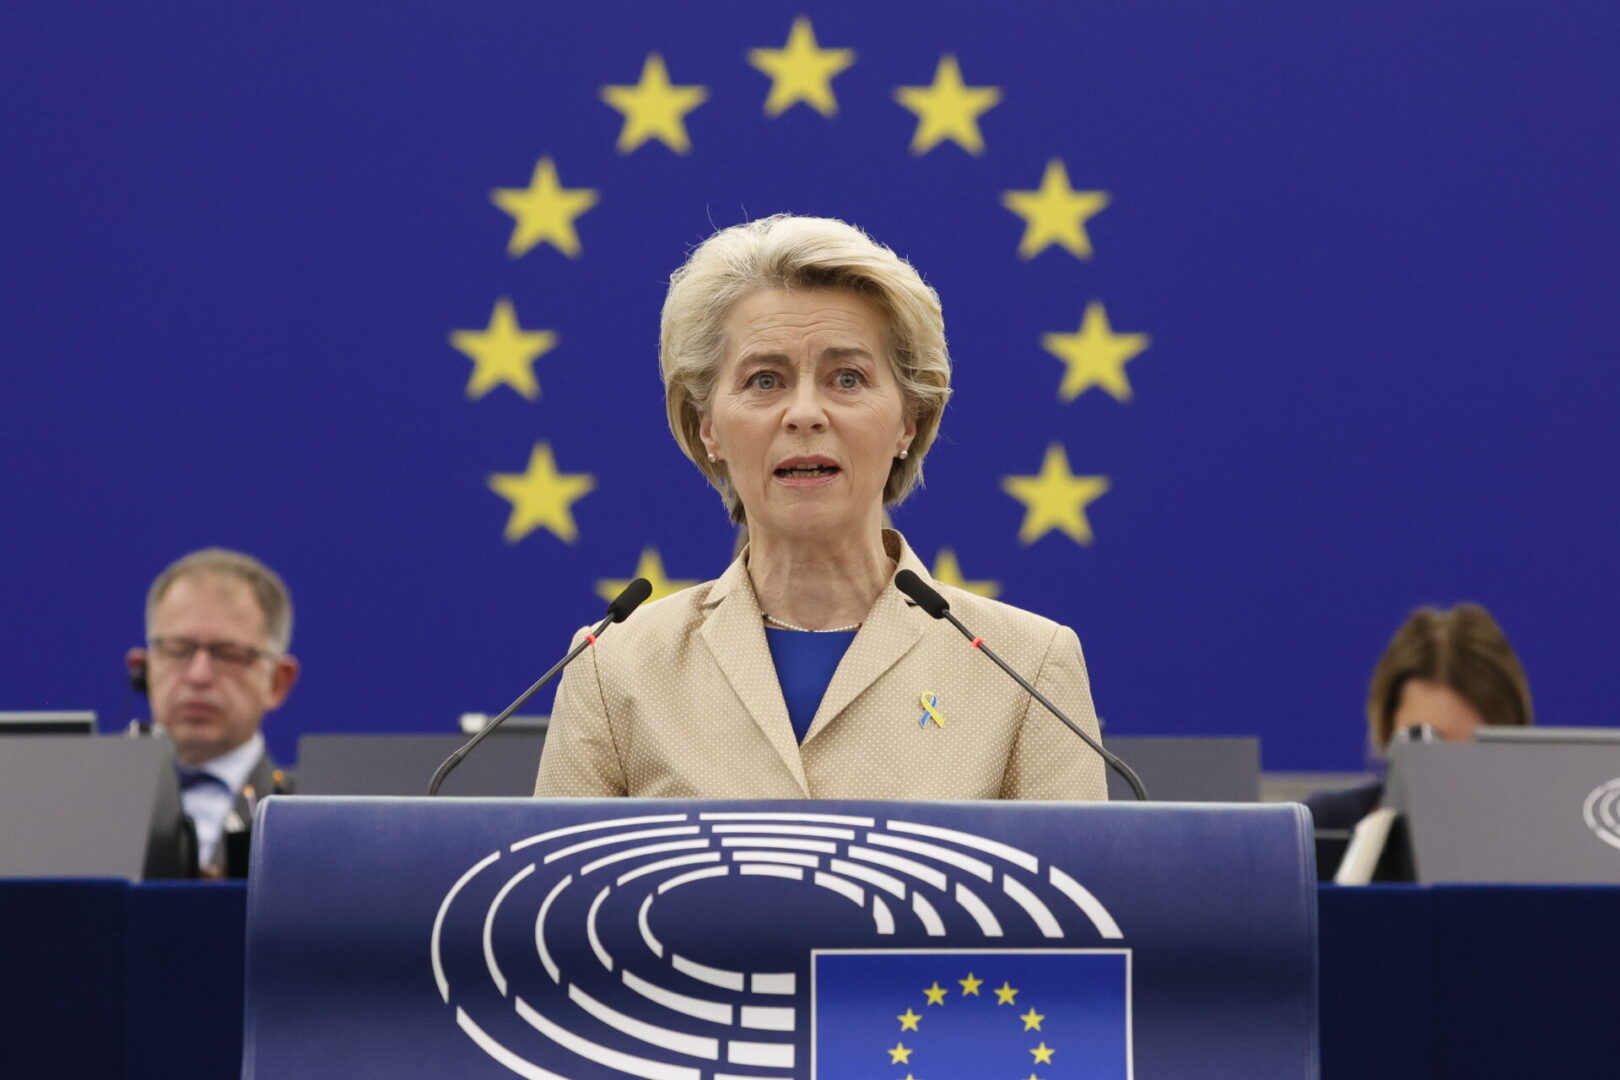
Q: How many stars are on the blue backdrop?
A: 11